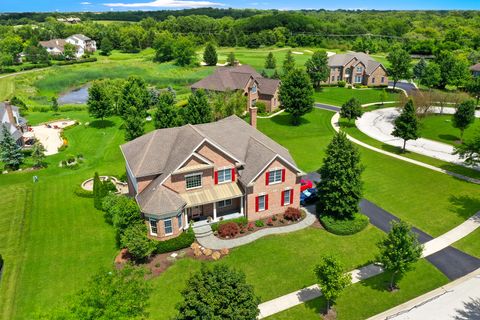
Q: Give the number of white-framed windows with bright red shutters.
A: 4